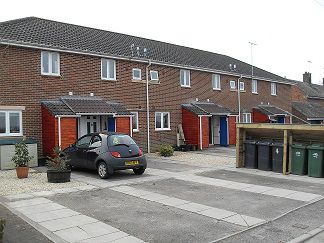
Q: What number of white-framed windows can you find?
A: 14